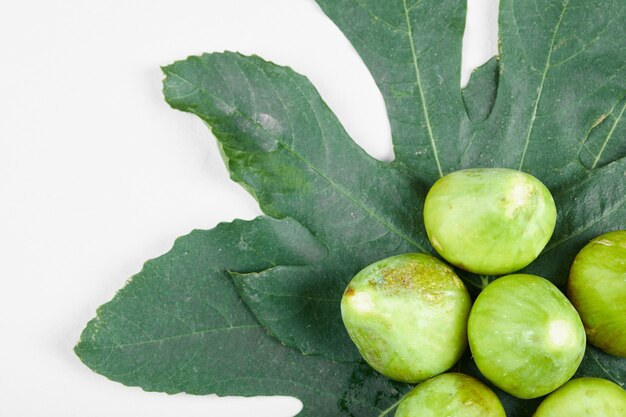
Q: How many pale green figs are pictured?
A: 6